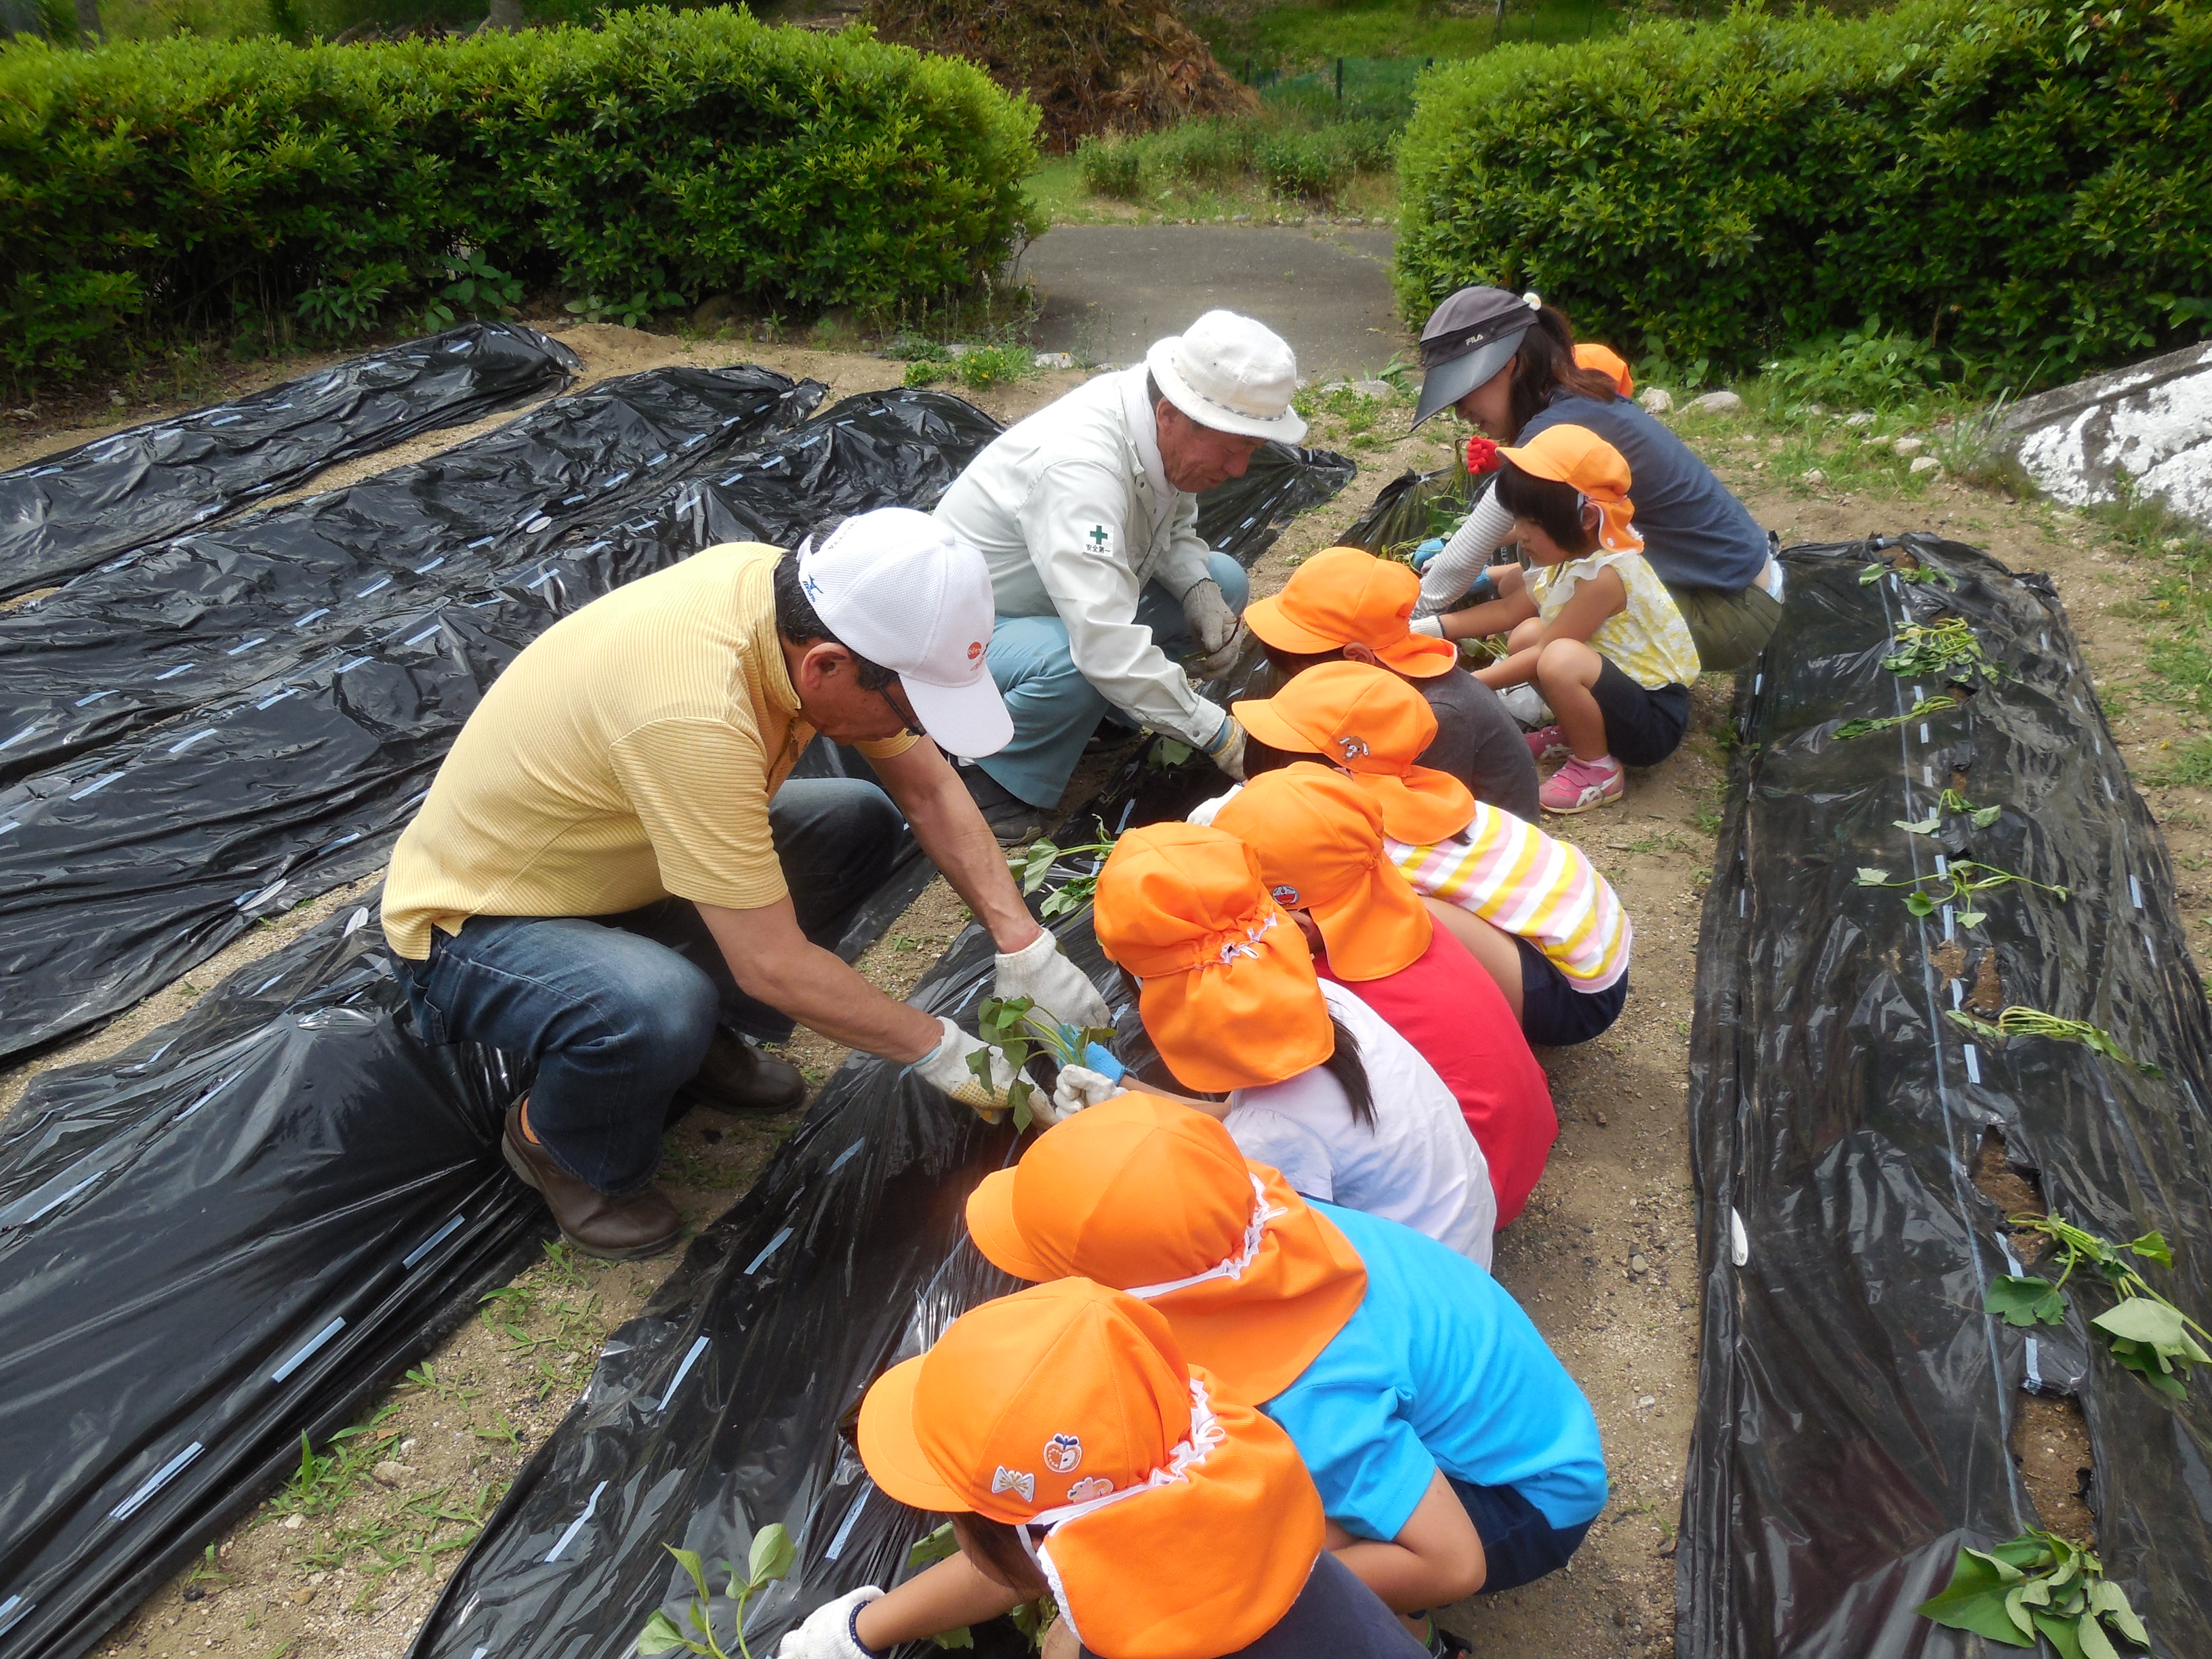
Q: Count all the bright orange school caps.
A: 8